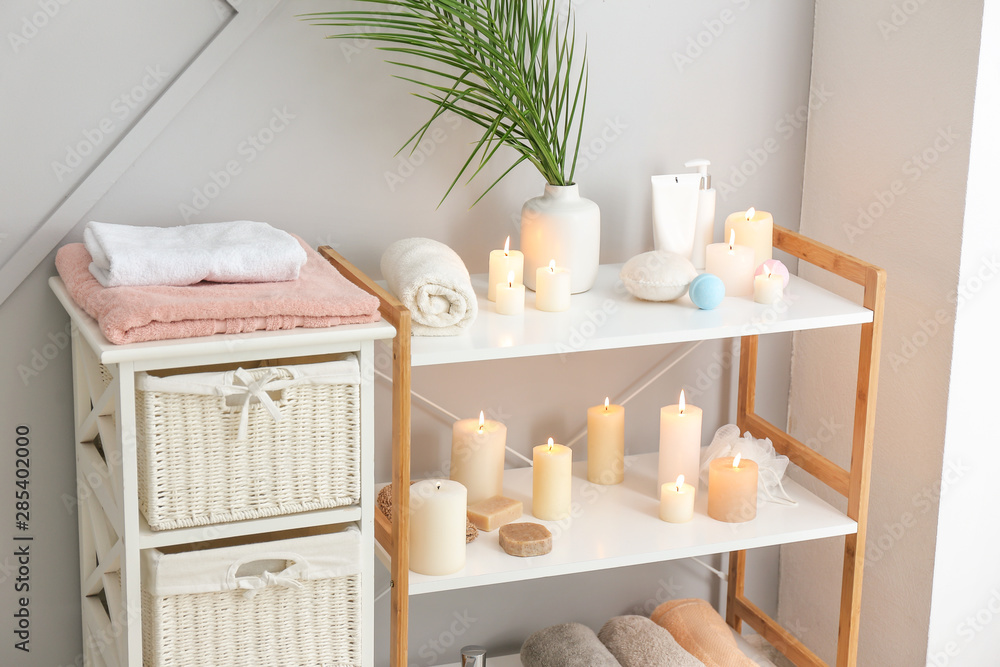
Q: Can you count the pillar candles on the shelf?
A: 13